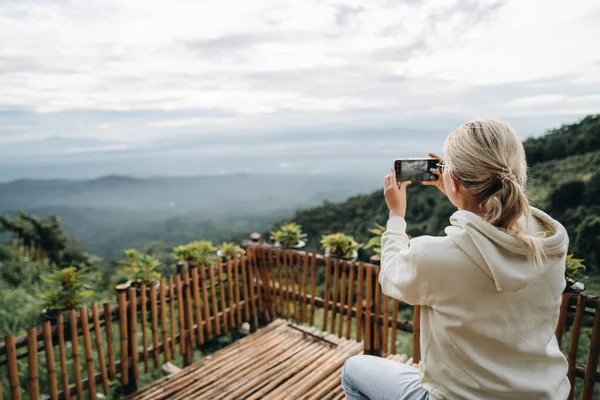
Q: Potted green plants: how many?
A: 8